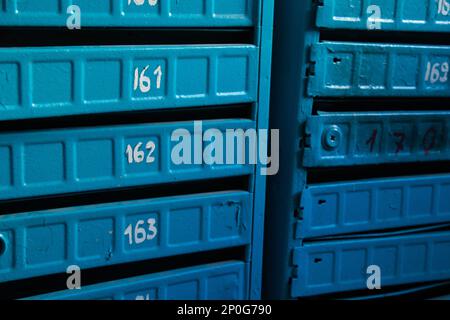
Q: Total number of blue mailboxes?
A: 10